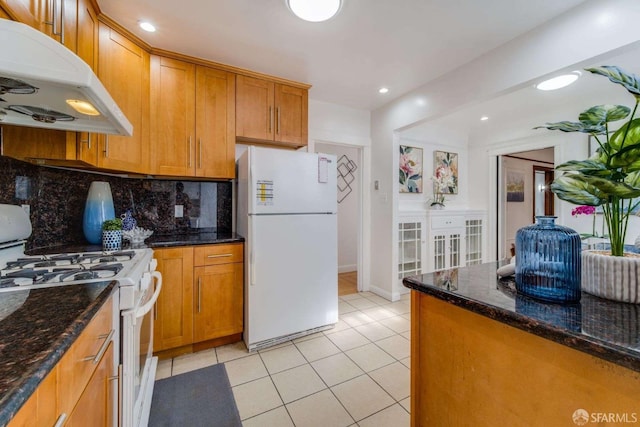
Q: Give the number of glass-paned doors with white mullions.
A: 4